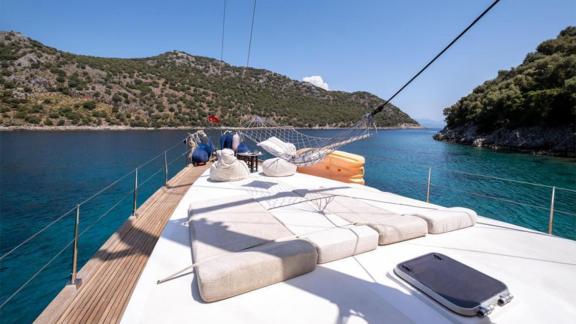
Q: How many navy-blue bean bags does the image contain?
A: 0